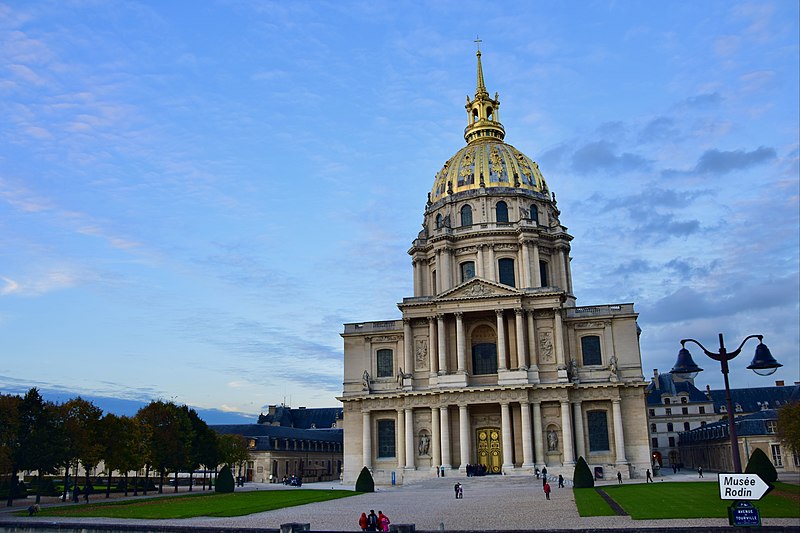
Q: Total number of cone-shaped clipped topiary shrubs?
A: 4